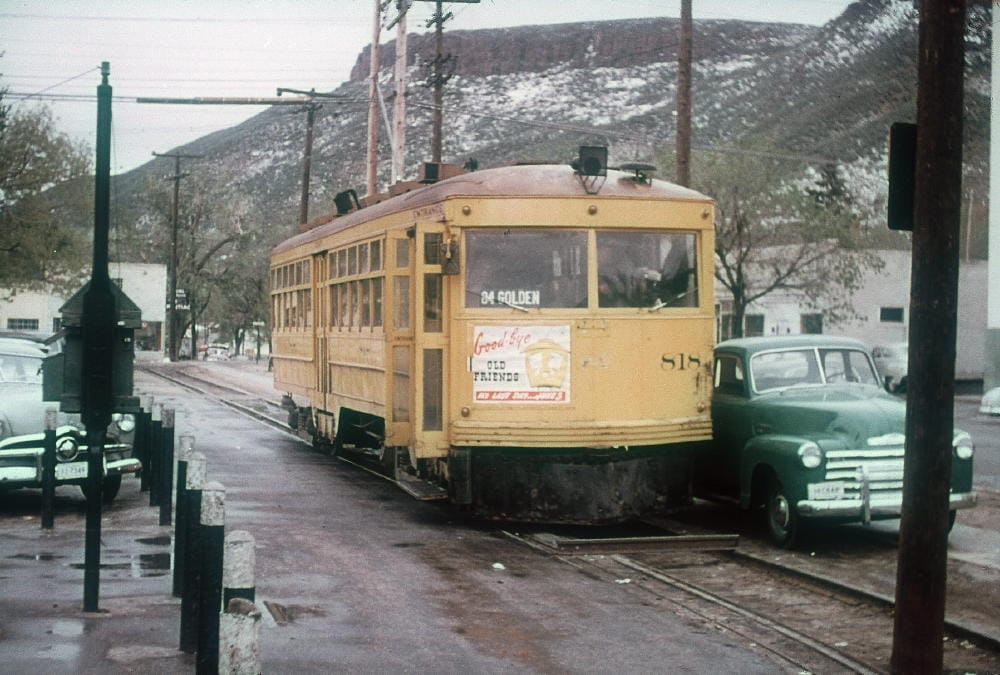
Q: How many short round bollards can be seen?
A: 10